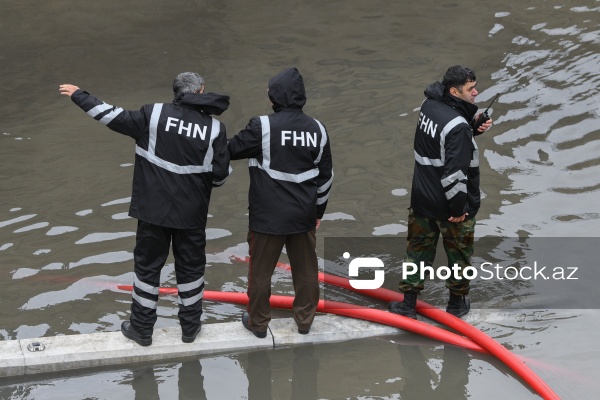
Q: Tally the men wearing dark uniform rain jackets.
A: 3